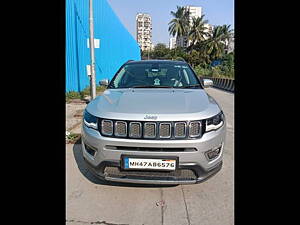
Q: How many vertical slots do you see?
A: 7